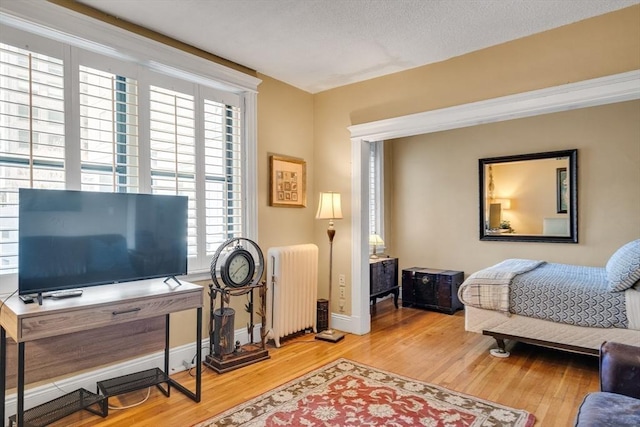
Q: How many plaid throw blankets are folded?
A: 1